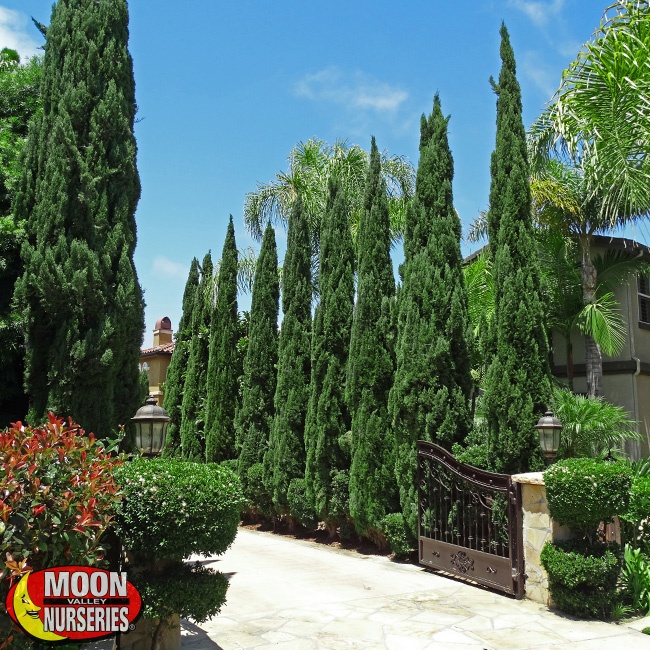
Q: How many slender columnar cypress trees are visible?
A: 10